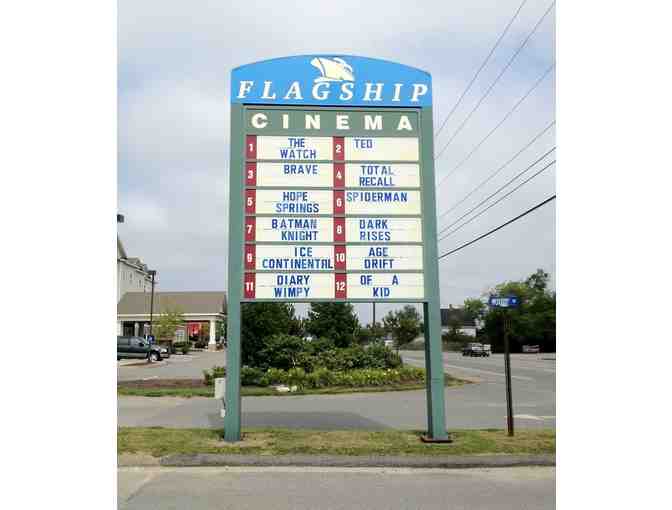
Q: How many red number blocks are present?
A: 12